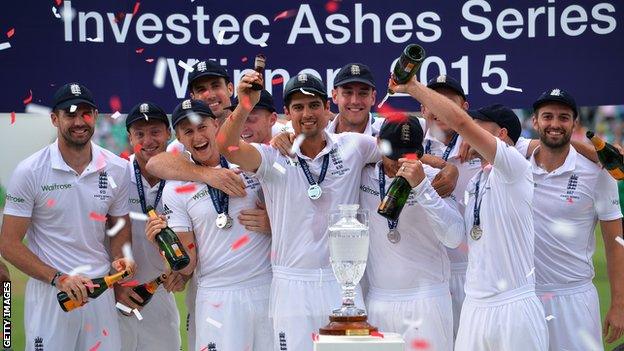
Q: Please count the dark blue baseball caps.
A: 11